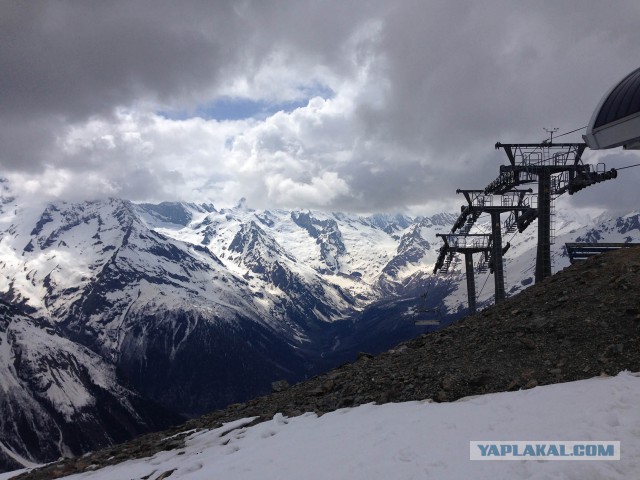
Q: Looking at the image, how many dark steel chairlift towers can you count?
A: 3